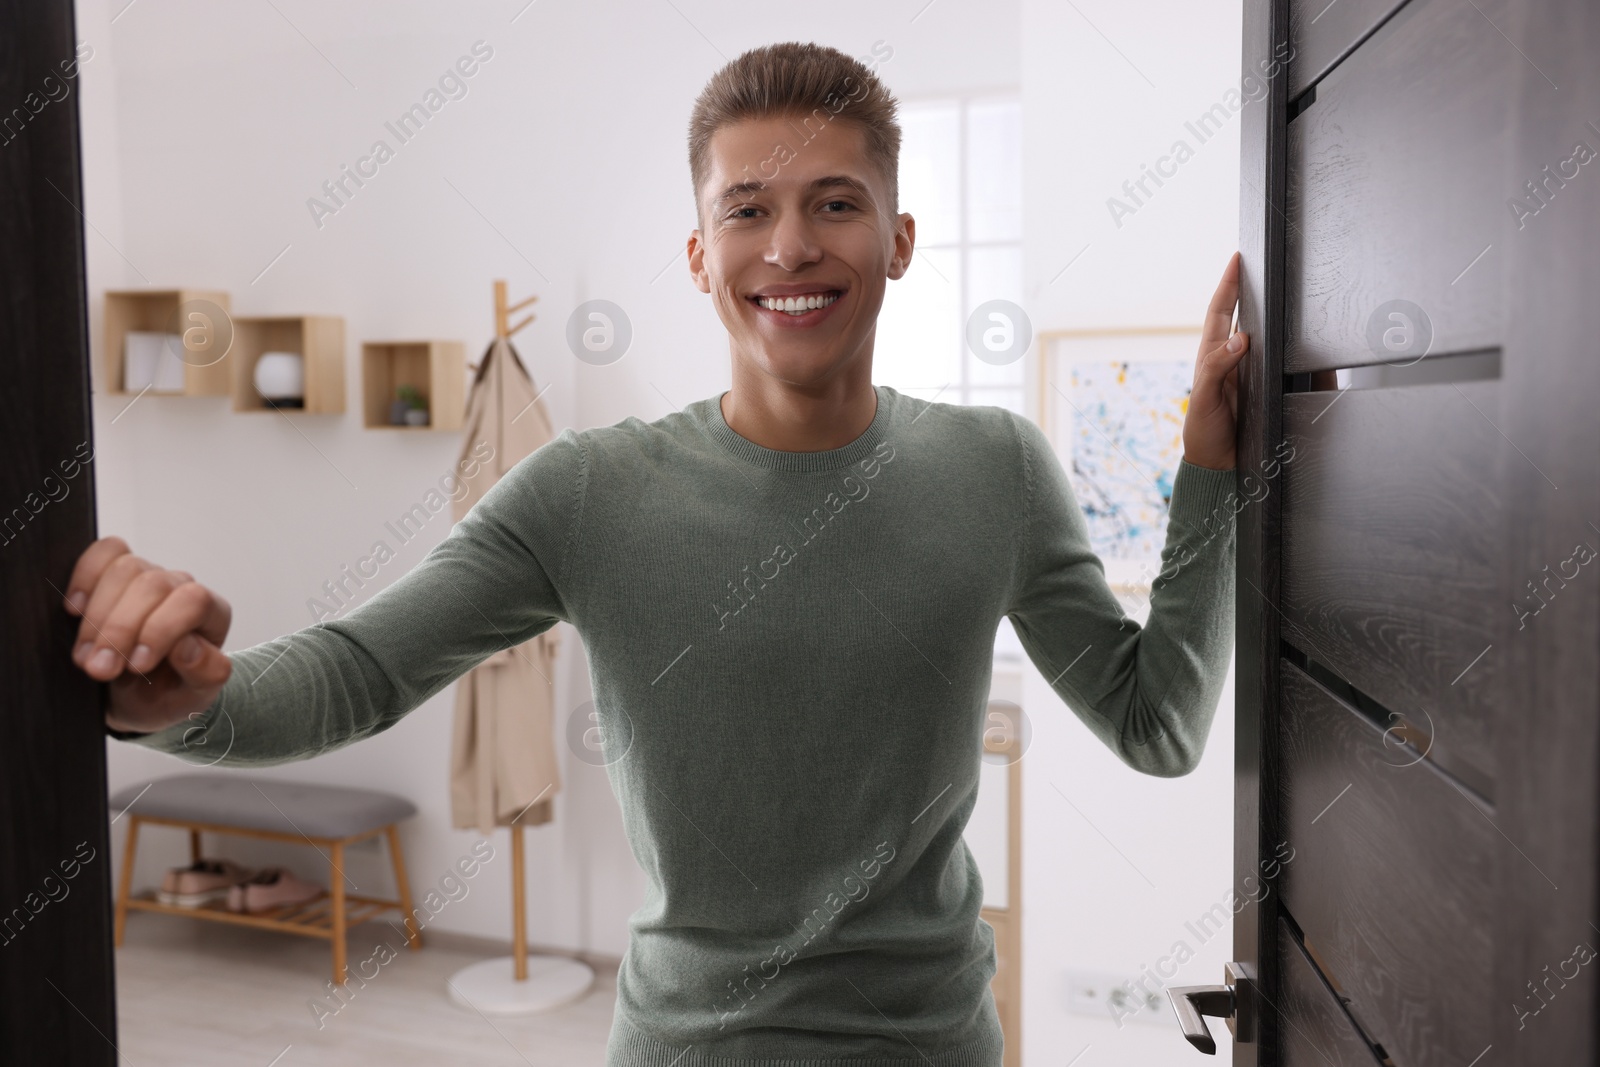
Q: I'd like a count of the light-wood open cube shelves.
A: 3